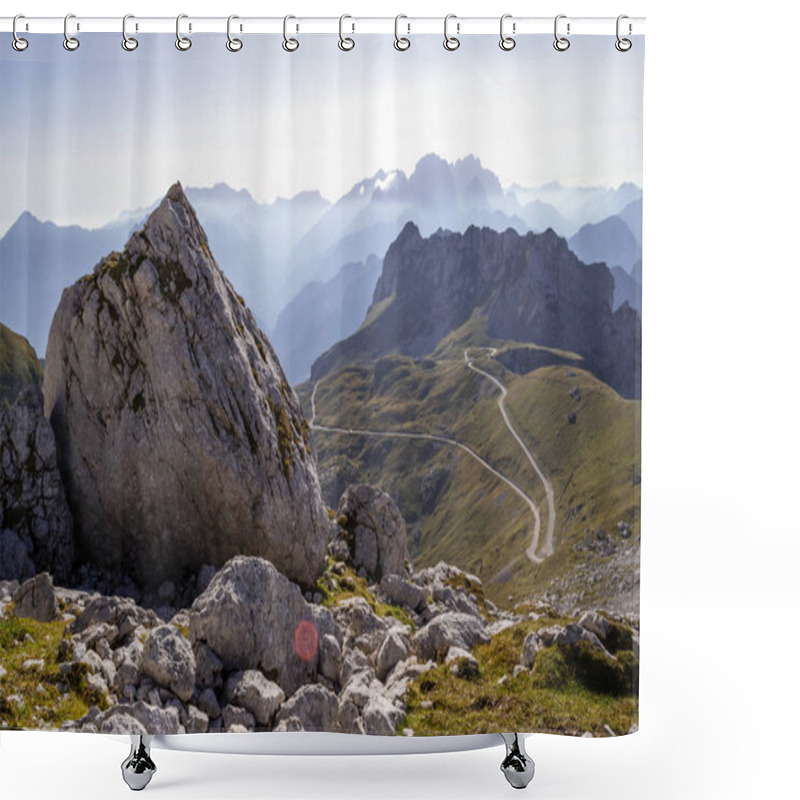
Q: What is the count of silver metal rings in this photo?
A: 12